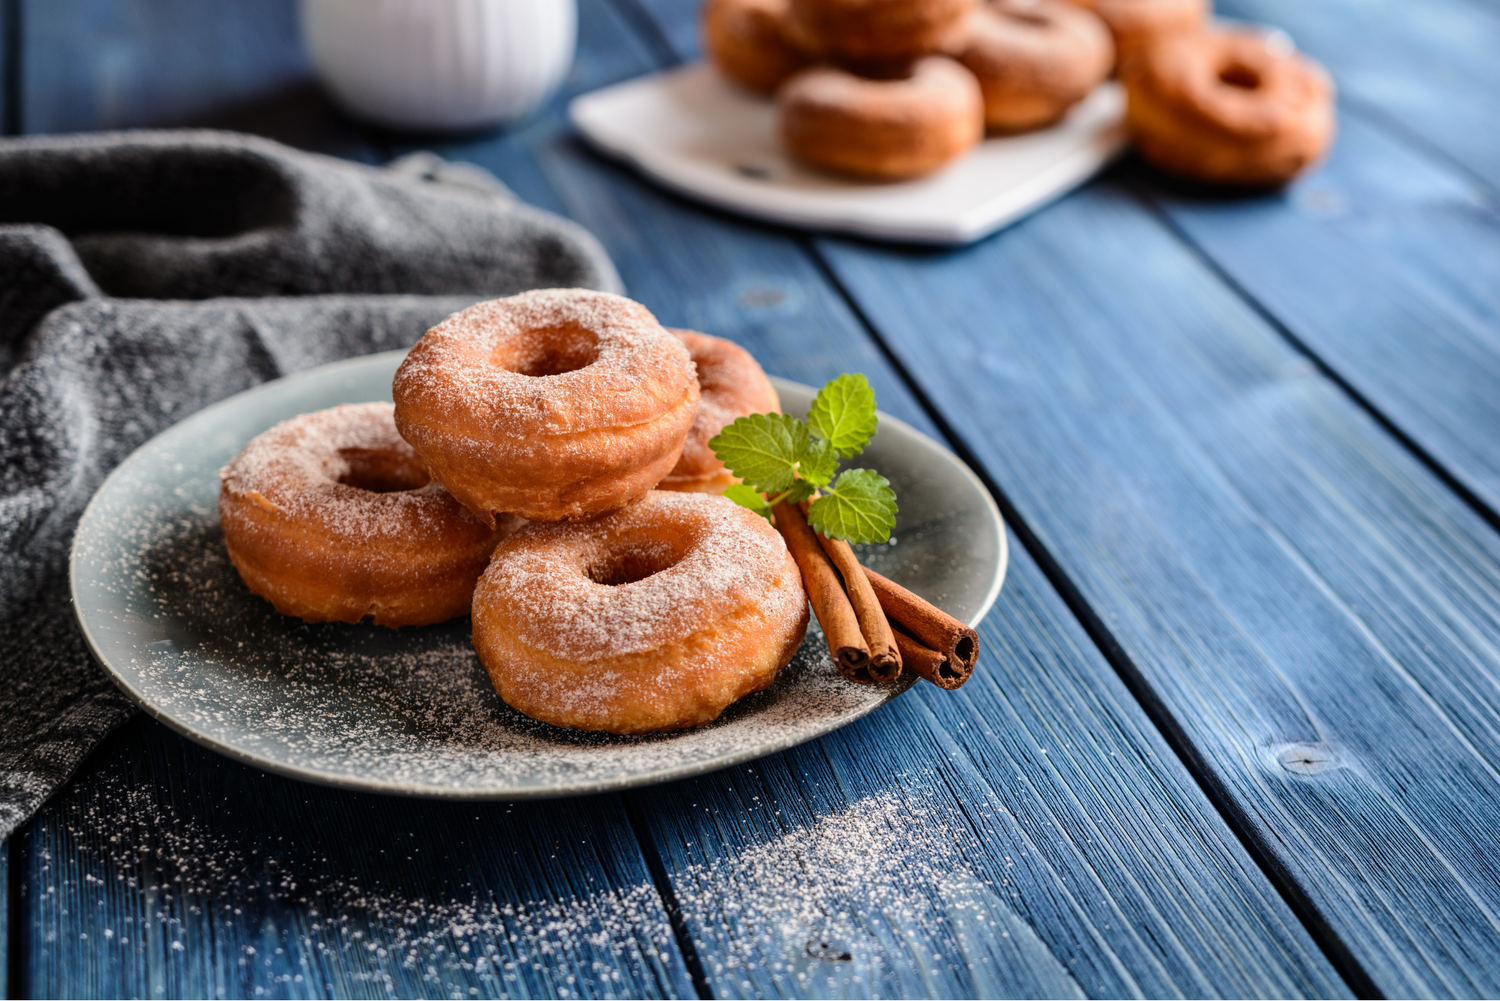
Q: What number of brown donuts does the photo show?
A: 10